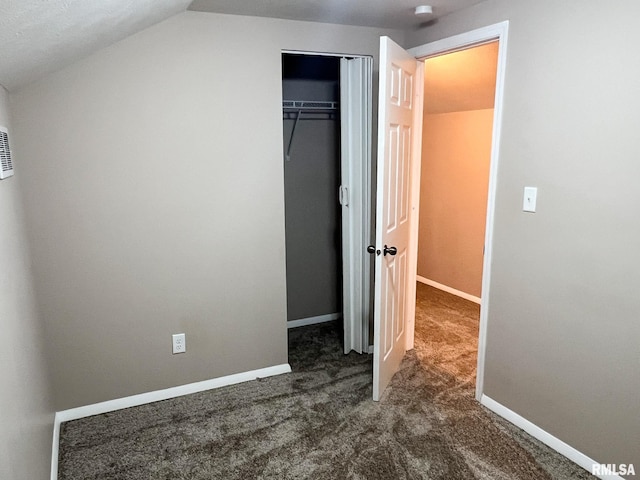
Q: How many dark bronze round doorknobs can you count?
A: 2